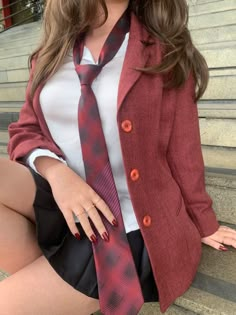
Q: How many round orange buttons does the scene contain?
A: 3